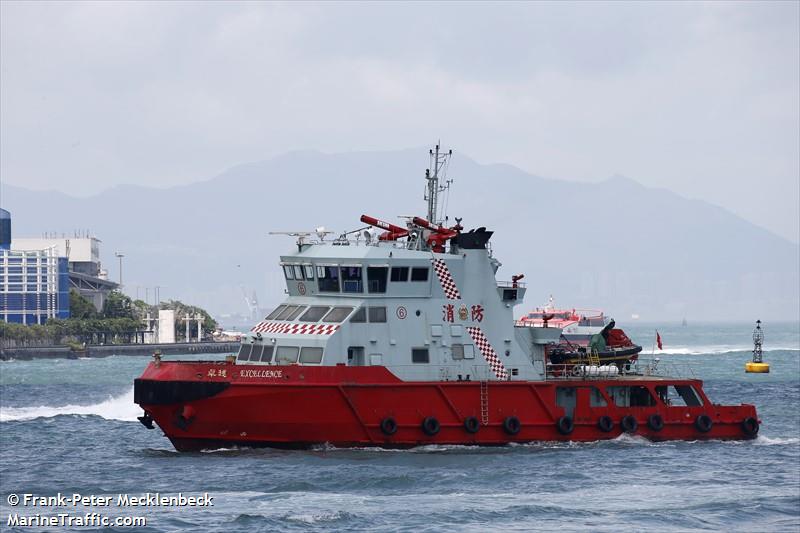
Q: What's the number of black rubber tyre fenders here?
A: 10